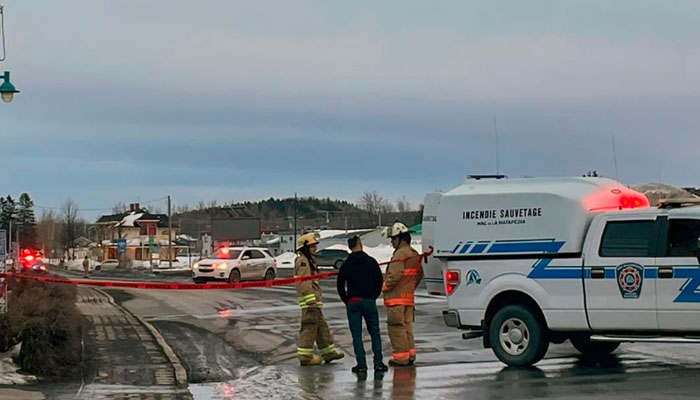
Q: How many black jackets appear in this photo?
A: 1